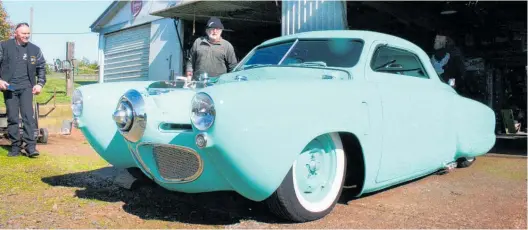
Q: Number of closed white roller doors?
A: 1